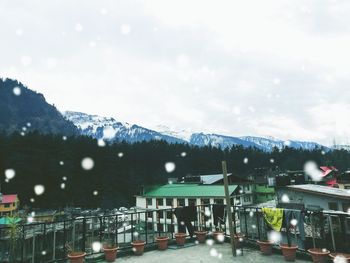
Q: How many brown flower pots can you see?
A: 12